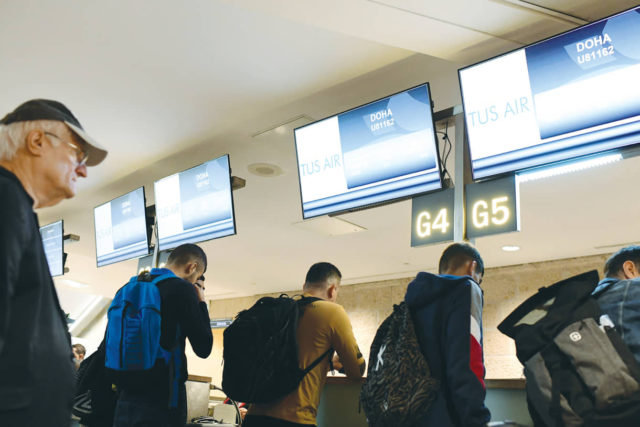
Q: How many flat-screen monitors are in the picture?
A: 5